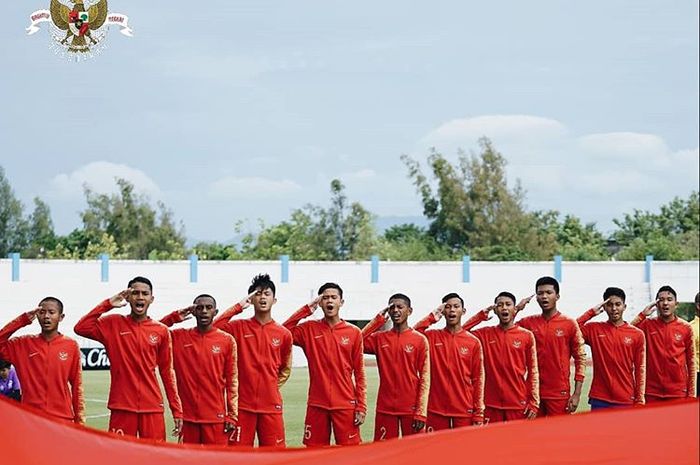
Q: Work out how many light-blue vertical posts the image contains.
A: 8